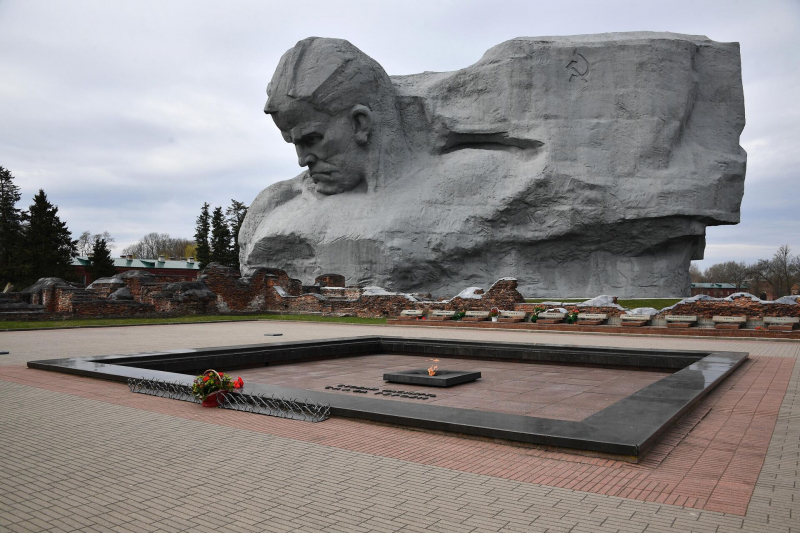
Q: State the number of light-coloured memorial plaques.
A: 10